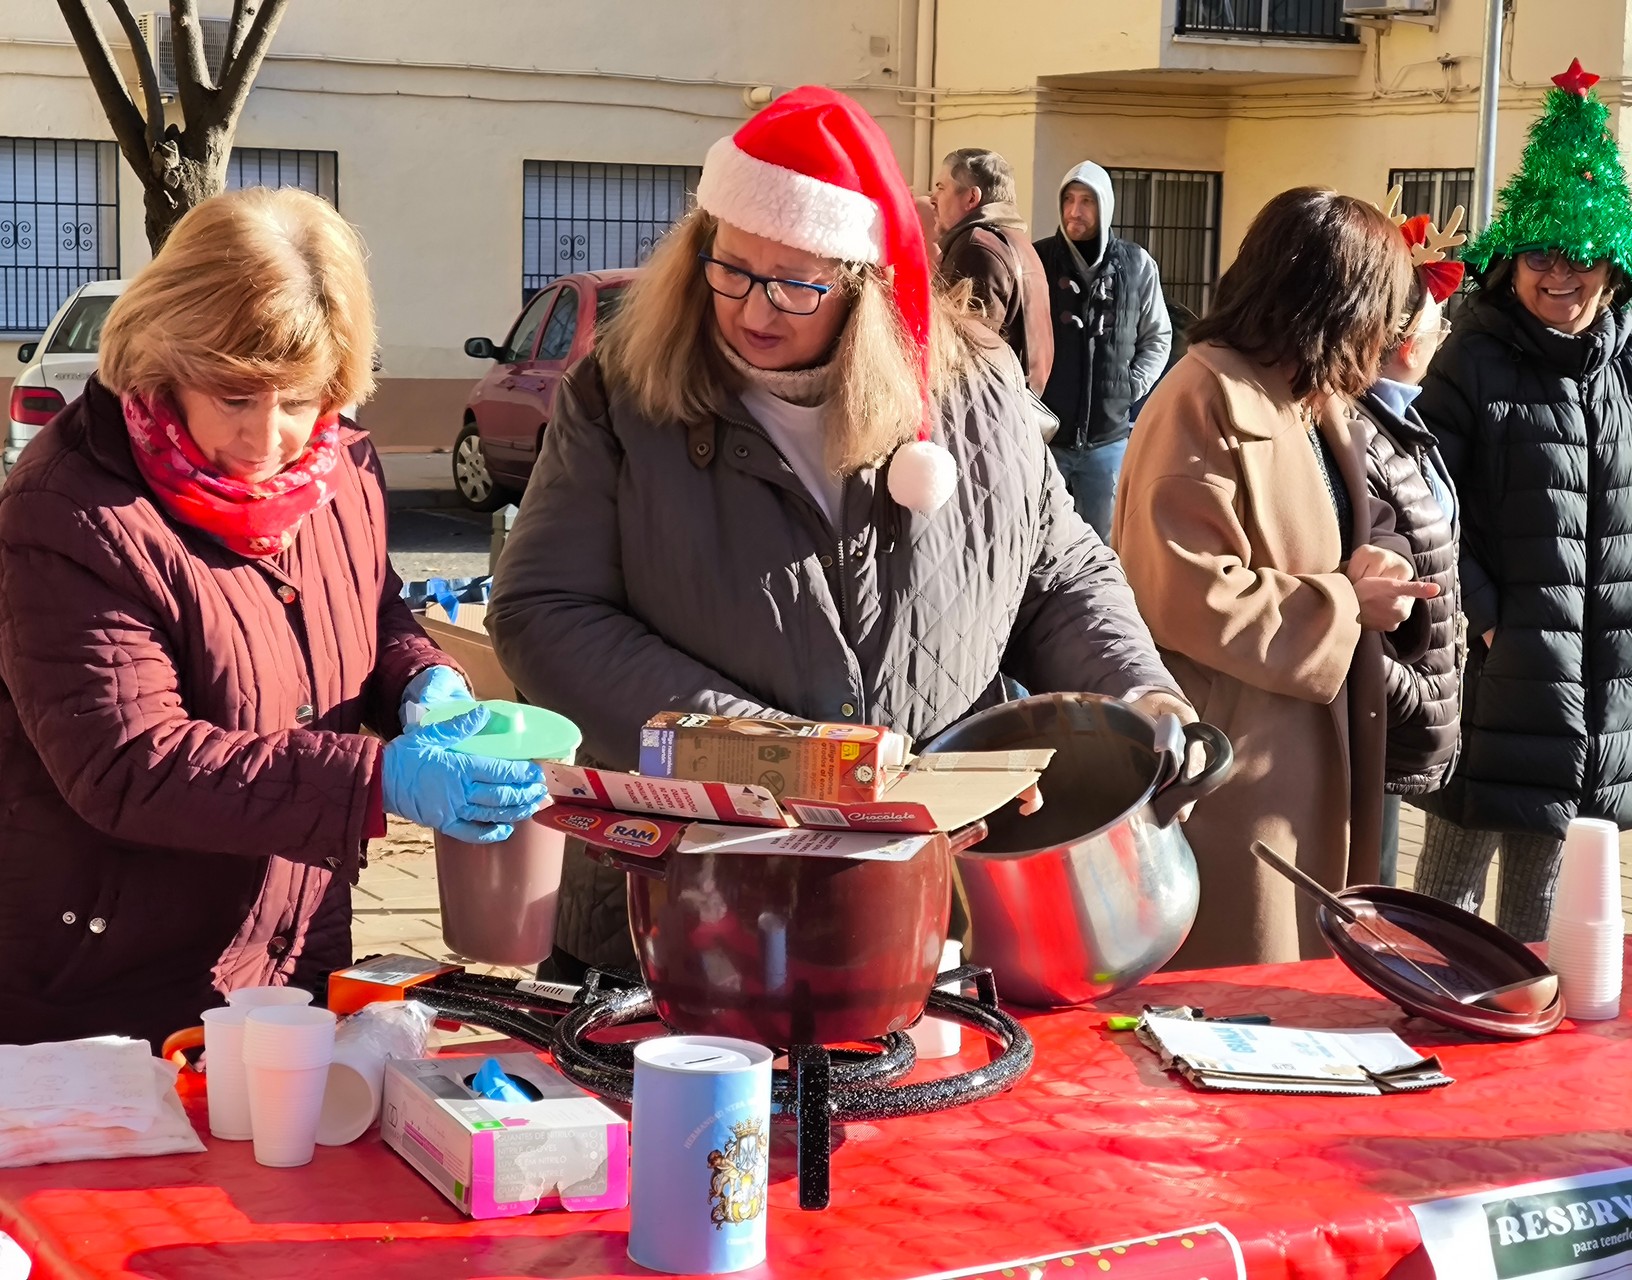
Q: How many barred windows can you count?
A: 6